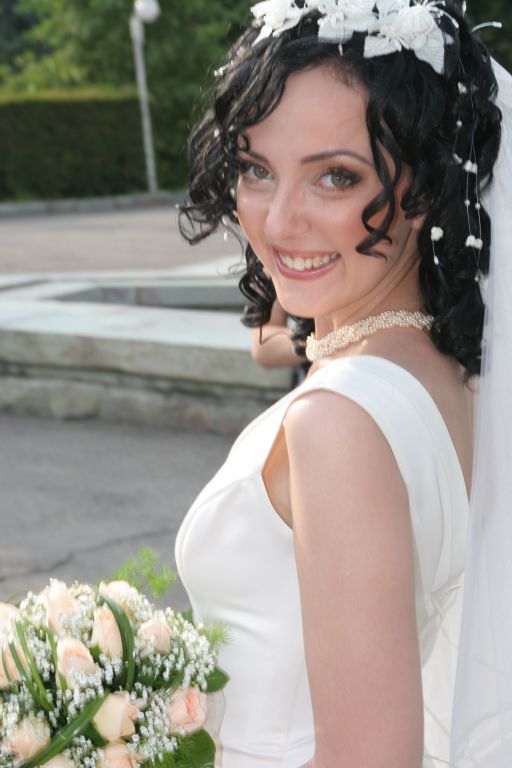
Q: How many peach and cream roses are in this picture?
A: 12